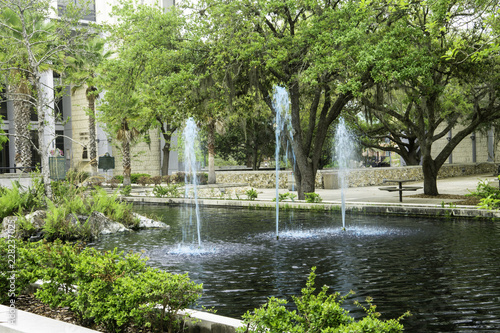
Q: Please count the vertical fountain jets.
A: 3